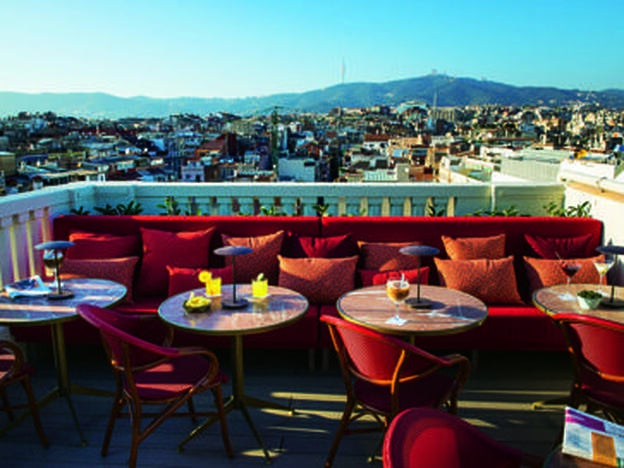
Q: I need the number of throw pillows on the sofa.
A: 13